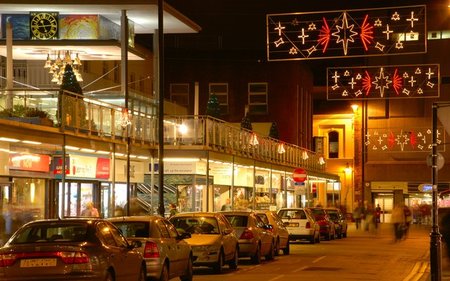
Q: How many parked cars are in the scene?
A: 8